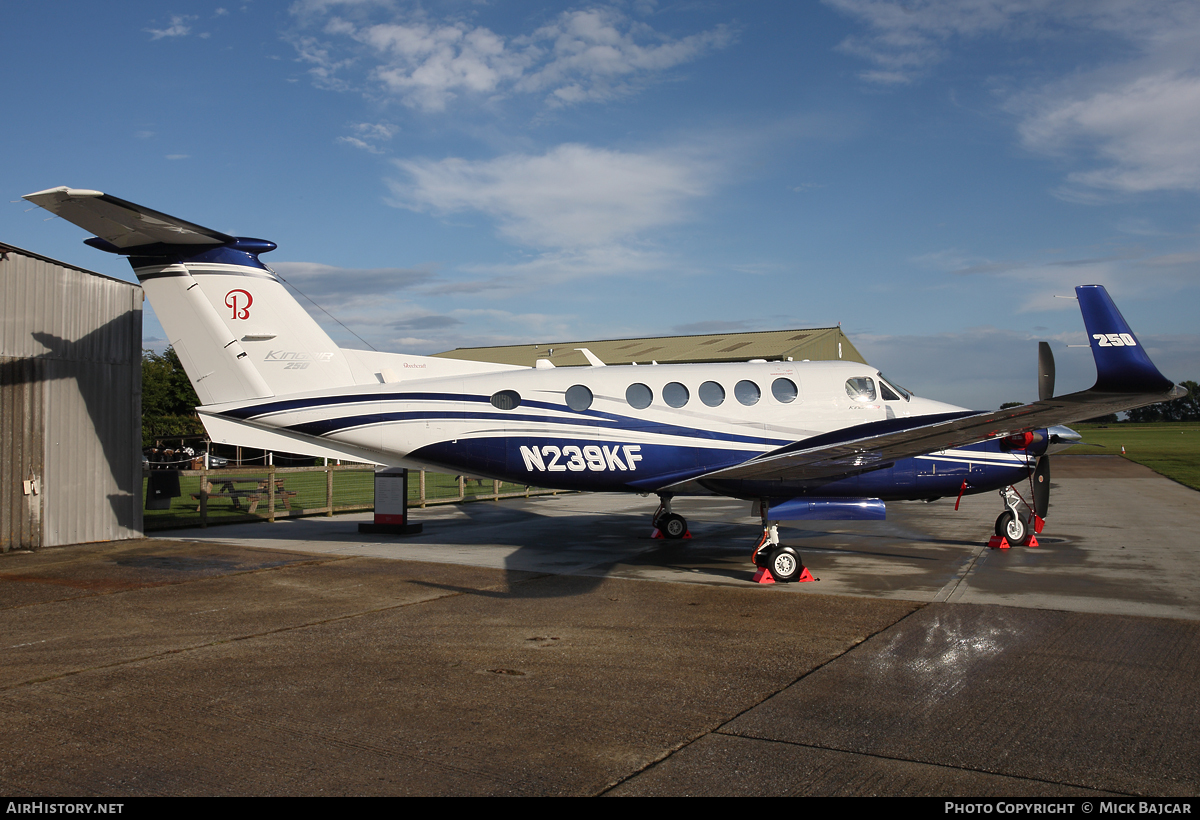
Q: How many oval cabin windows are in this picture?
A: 7